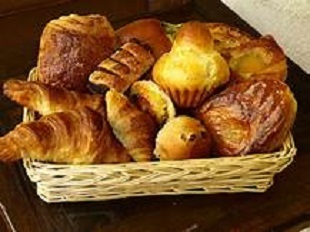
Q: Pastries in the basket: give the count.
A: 12